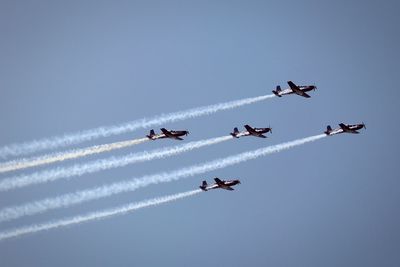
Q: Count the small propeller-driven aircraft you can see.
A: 5